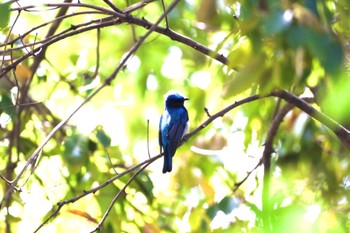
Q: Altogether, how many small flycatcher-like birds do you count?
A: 1